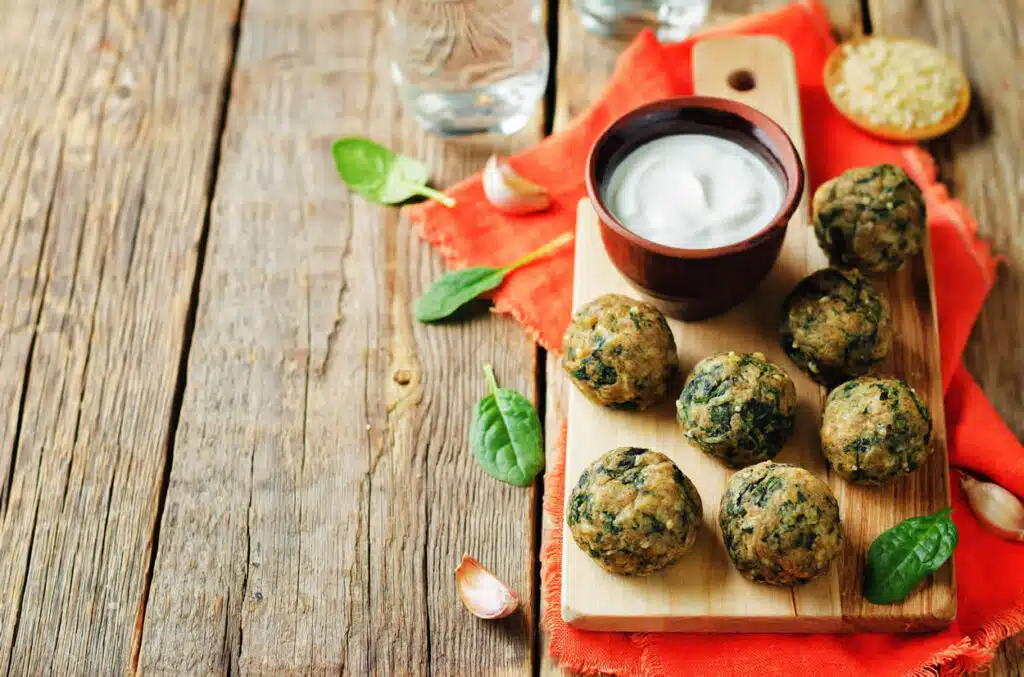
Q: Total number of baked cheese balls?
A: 7